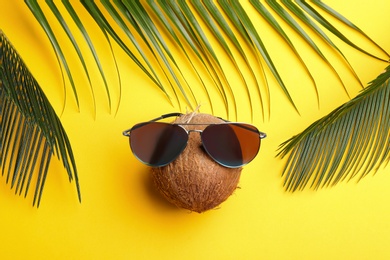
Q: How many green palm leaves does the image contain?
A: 3